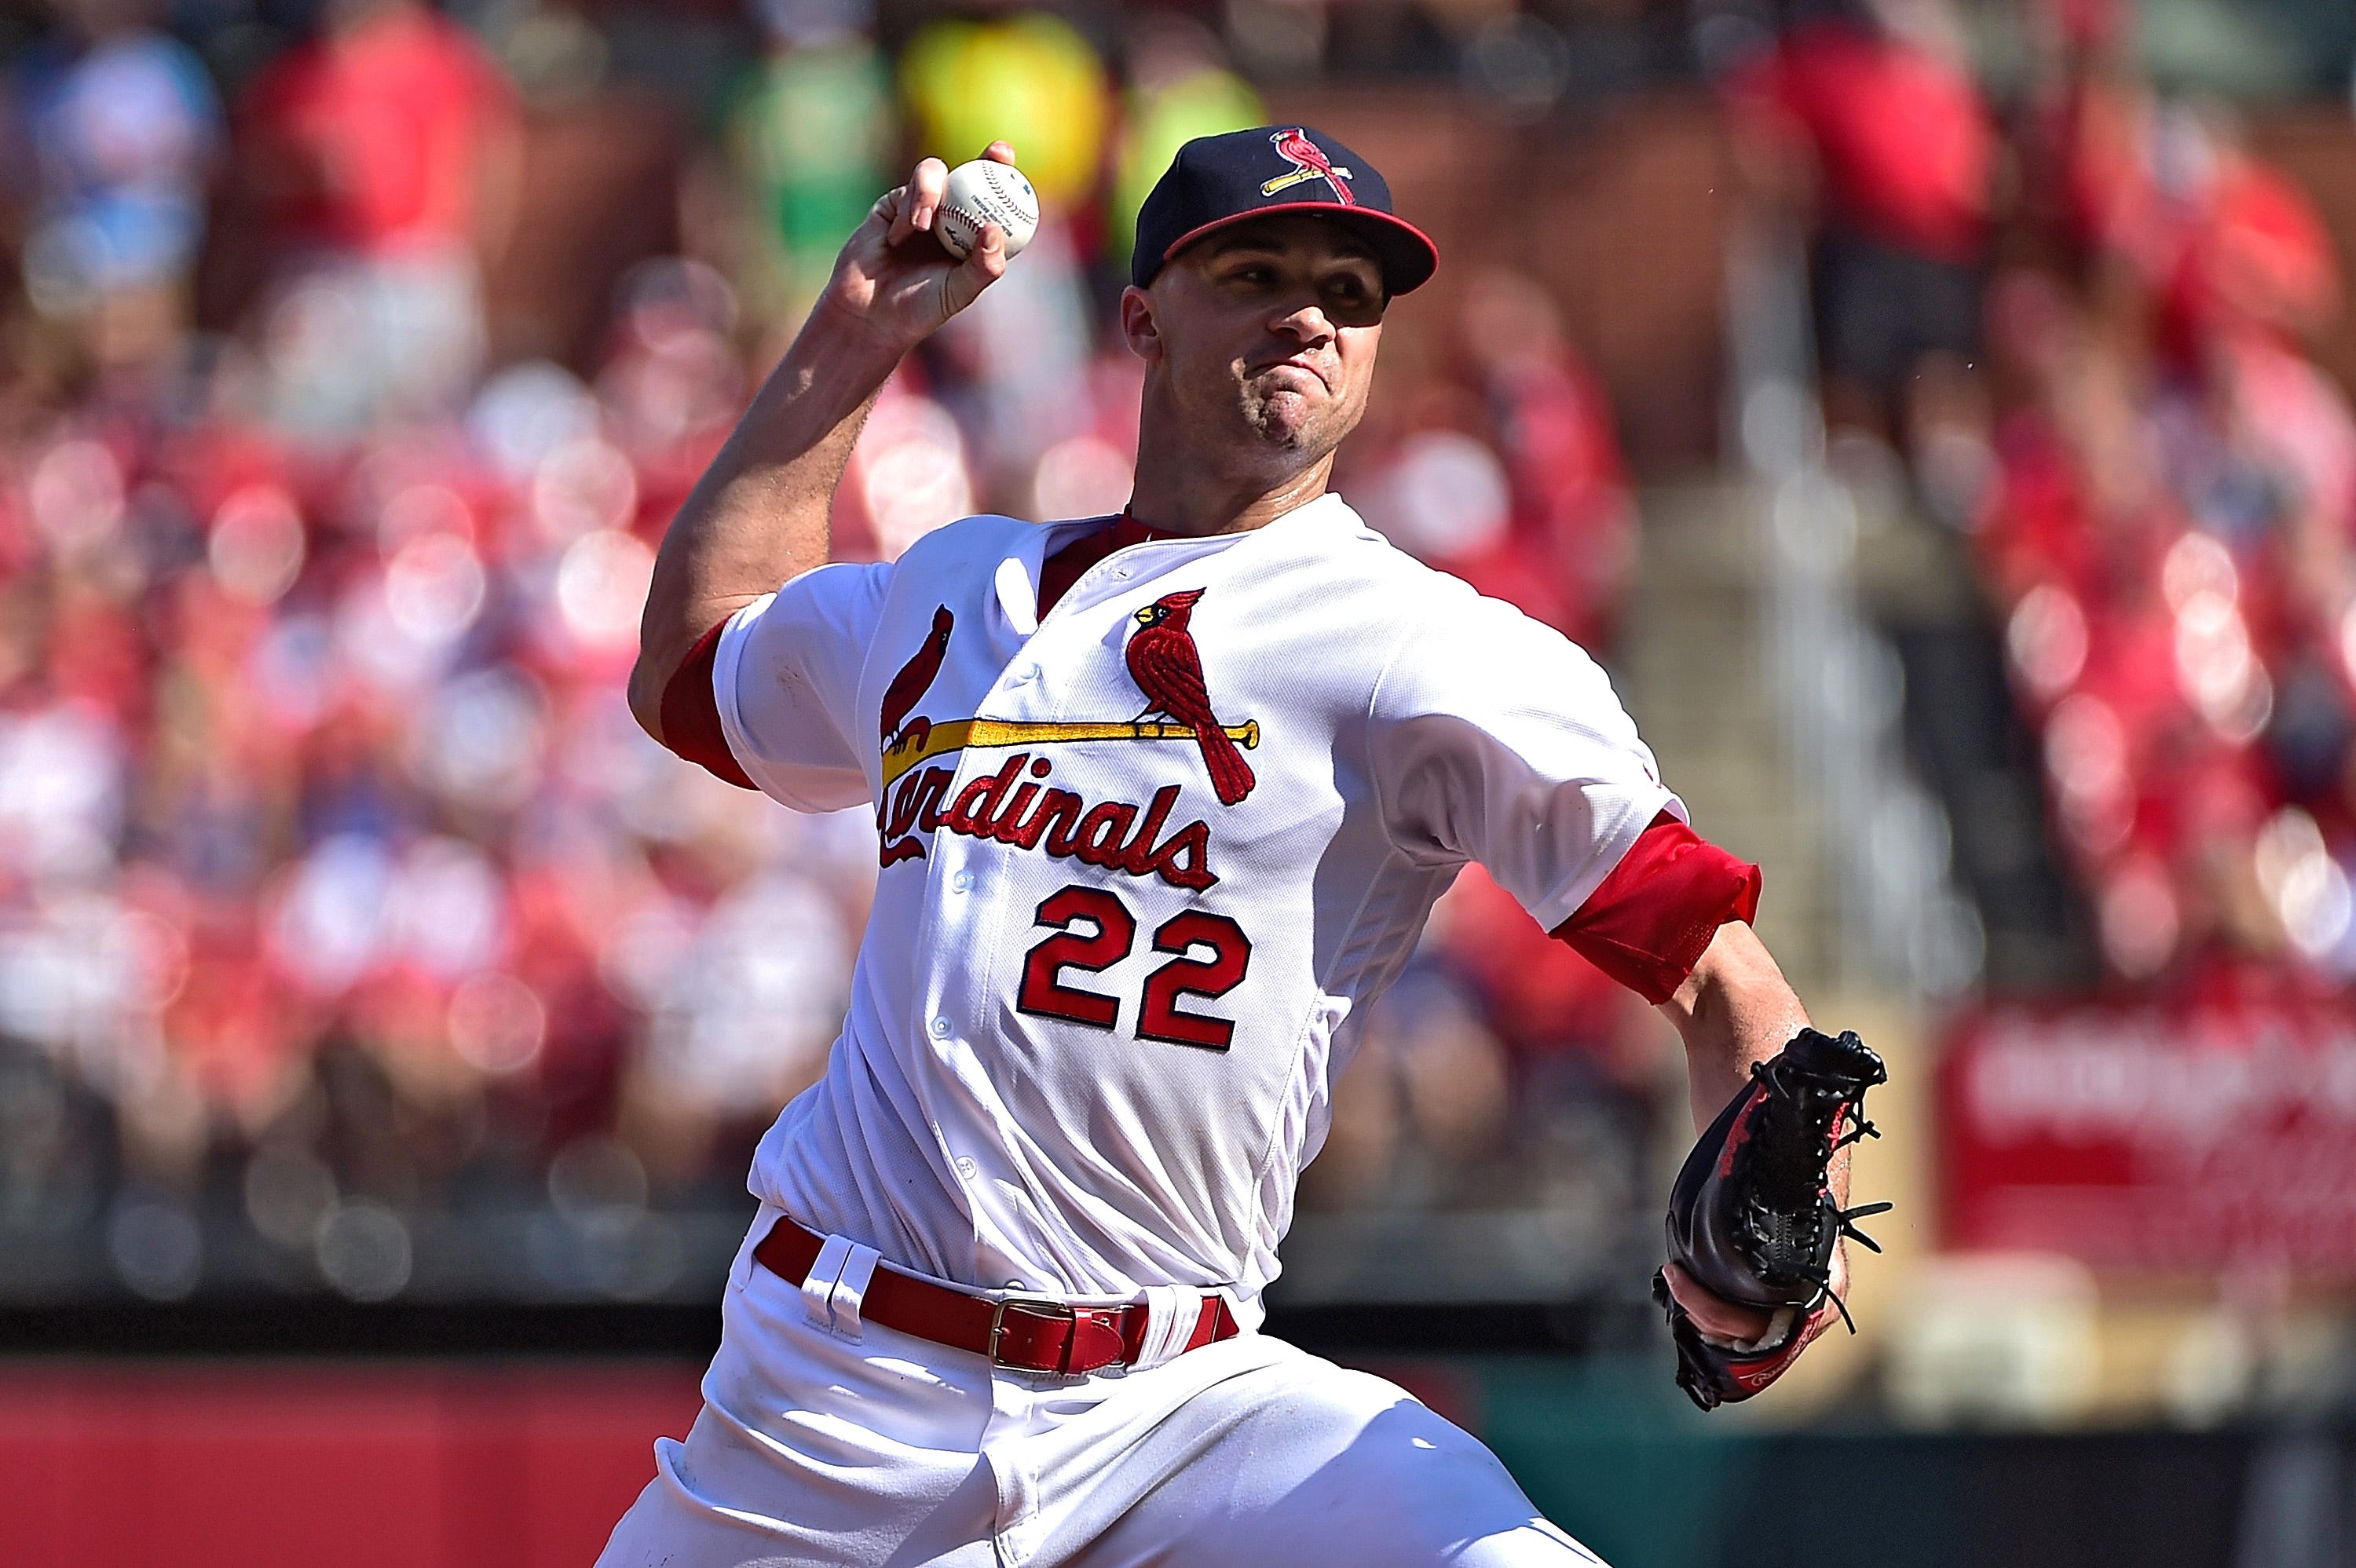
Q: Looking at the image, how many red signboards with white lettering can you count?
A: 1